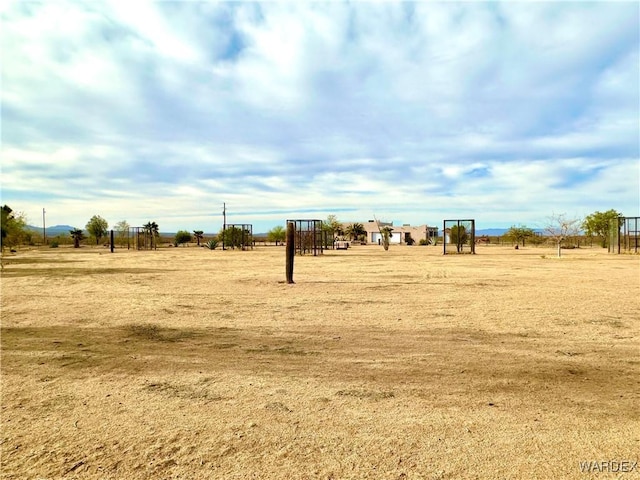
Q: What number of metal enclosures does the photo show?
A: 5